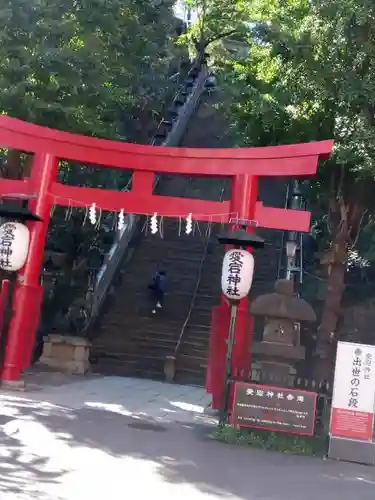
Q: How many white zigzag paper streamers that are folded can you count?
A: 4